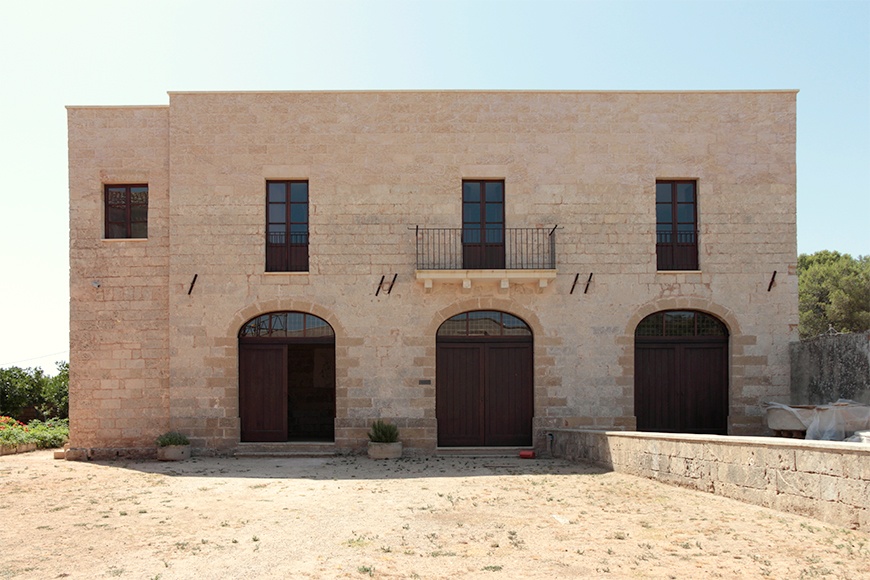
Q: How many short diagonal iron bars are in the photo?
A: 6